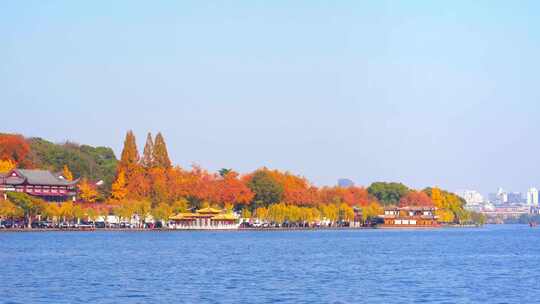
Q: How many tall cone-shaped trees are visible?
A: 3